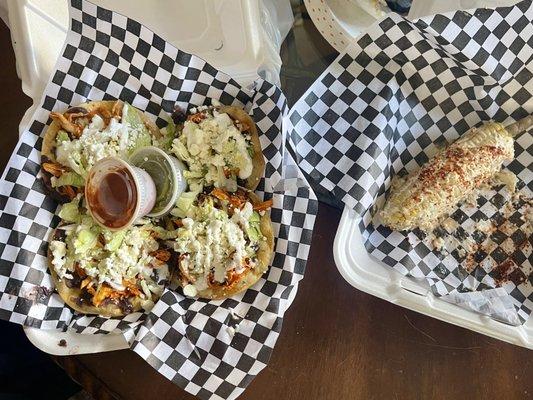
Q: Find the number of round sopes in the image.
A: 4